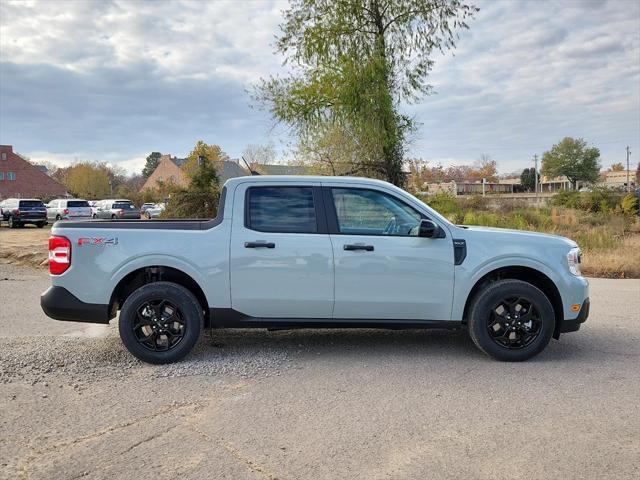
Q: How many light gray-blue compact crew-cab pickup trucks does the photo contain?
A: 1